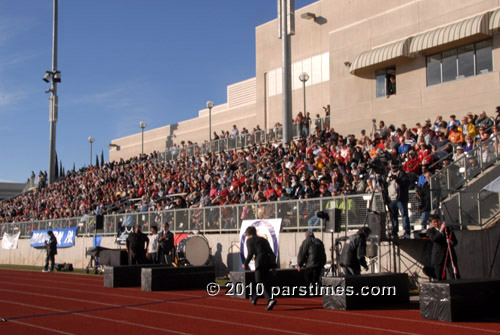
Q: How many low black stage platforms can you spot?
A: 5